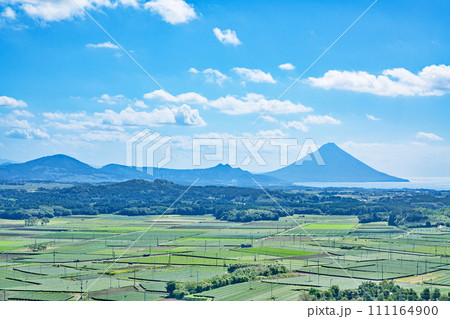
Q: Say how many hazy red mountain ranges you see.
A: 0